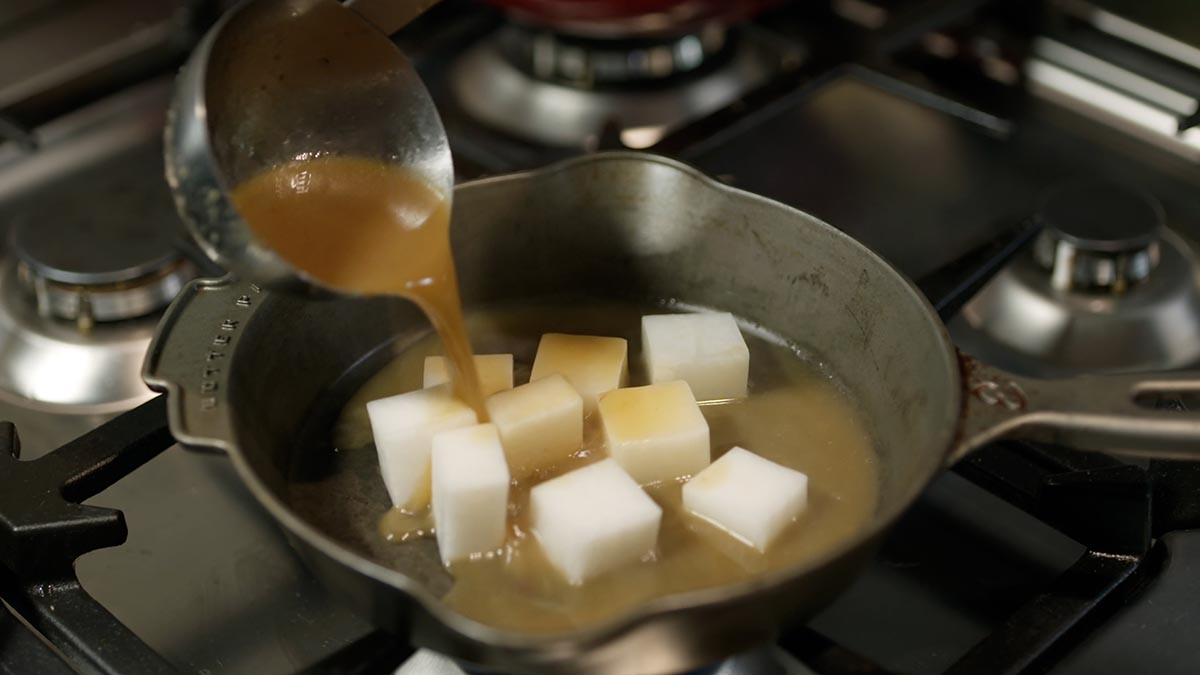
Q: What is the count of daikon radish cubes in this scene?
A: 9